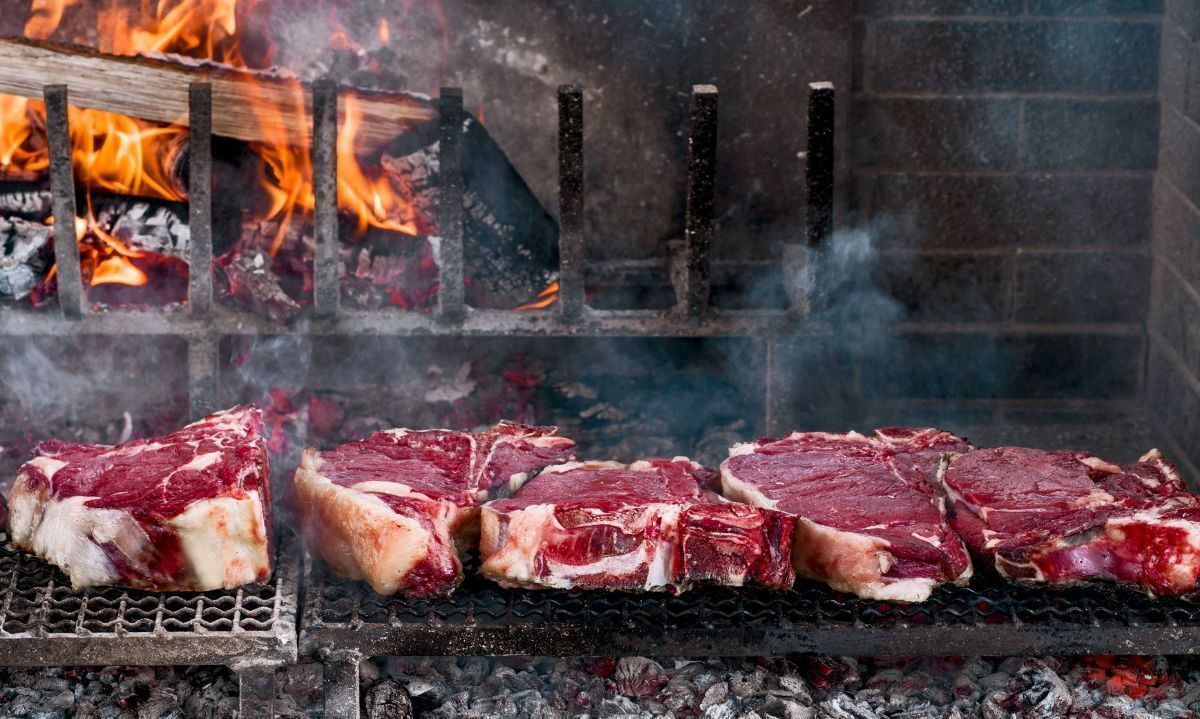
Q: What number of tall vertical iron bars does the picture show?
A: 7